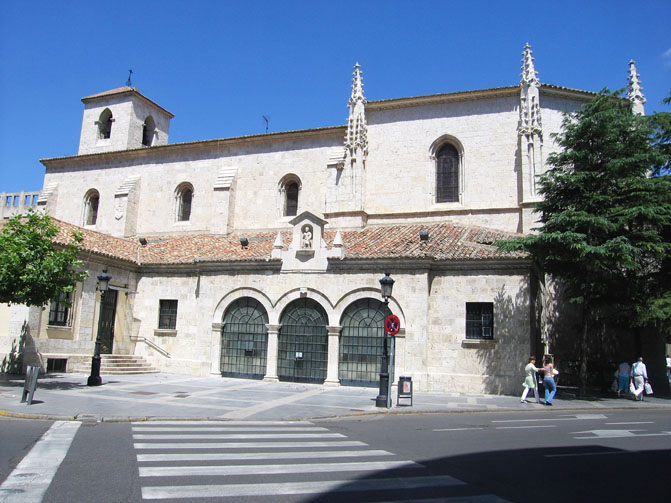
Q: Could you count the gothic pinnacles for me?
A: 3